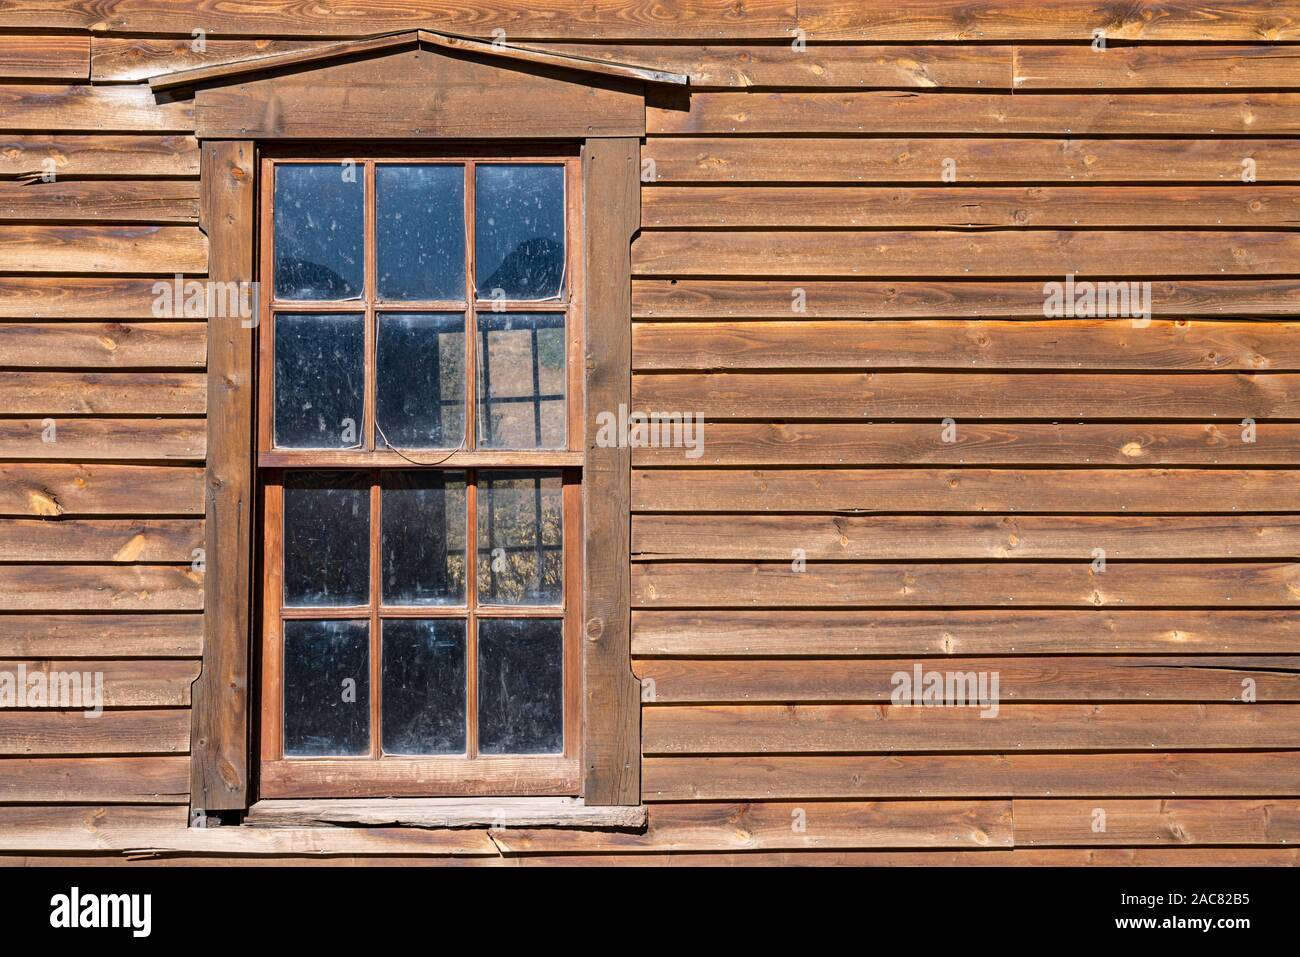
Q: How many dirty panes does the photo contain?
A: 12